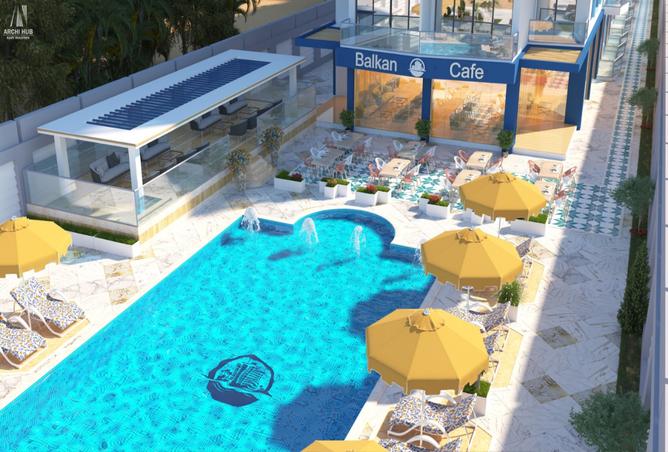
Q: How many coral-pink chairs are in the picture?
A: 14